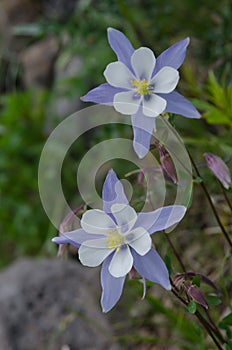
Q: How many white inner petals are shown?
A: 10